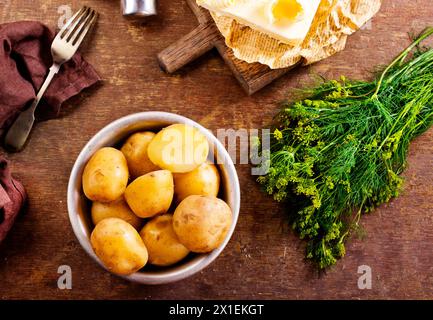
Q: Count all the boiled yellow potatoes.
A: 9